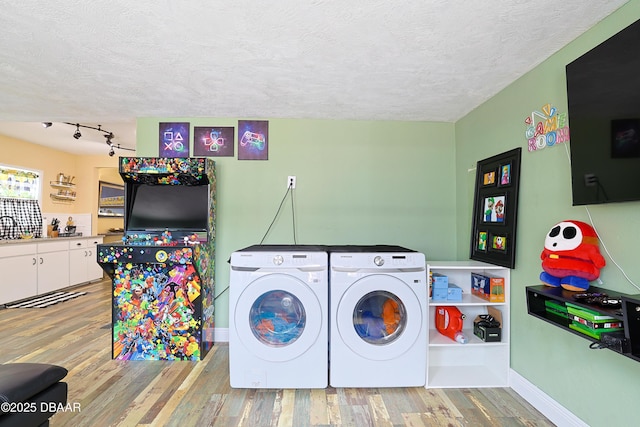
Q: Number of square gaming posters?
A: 3